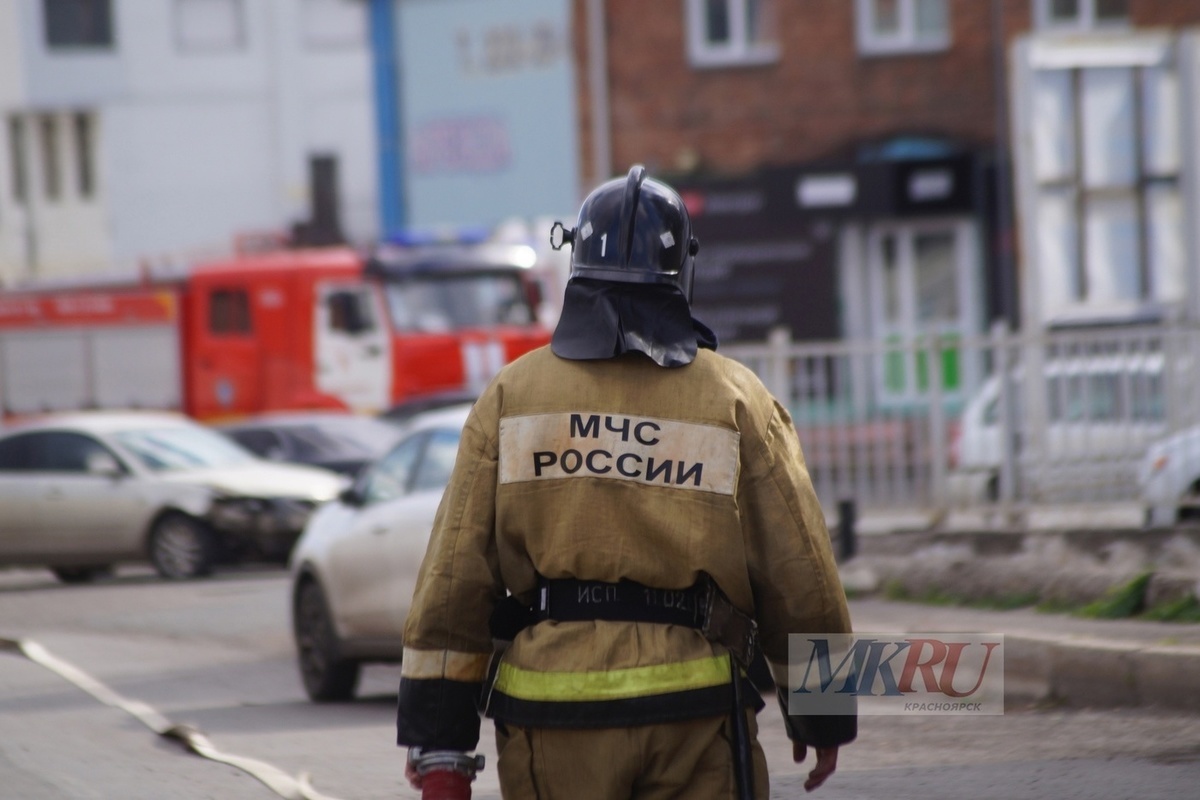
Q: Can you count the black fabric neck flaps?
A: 1